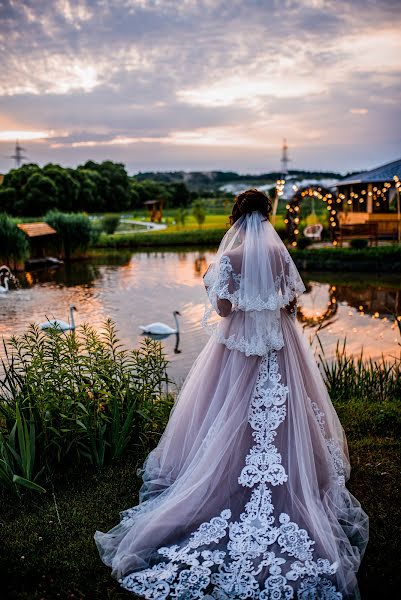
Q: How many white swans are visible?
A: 3